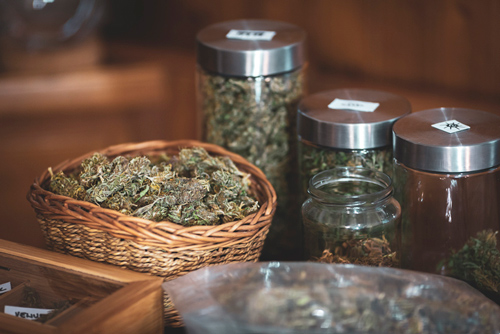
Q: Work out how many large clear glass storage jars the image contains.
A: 3